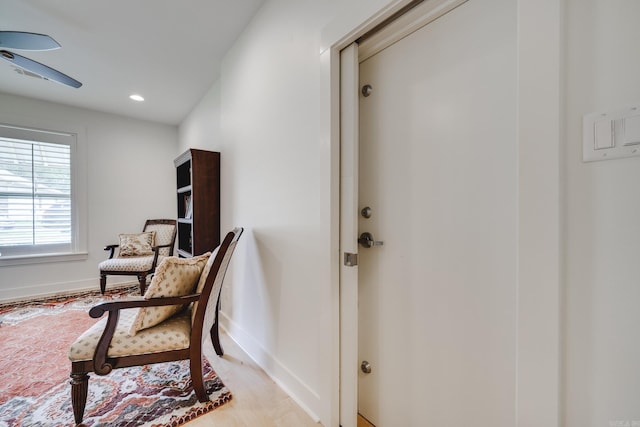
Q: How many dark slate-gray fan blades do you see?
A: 2